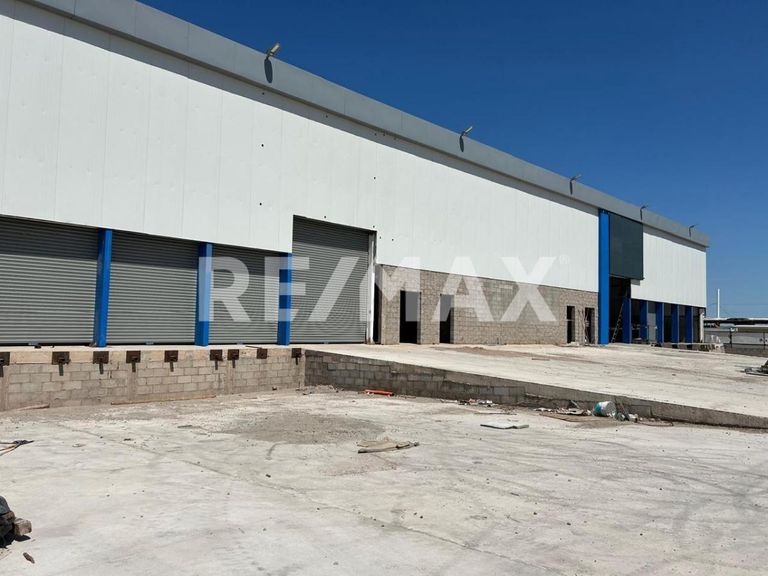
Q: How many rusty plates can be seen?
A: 9